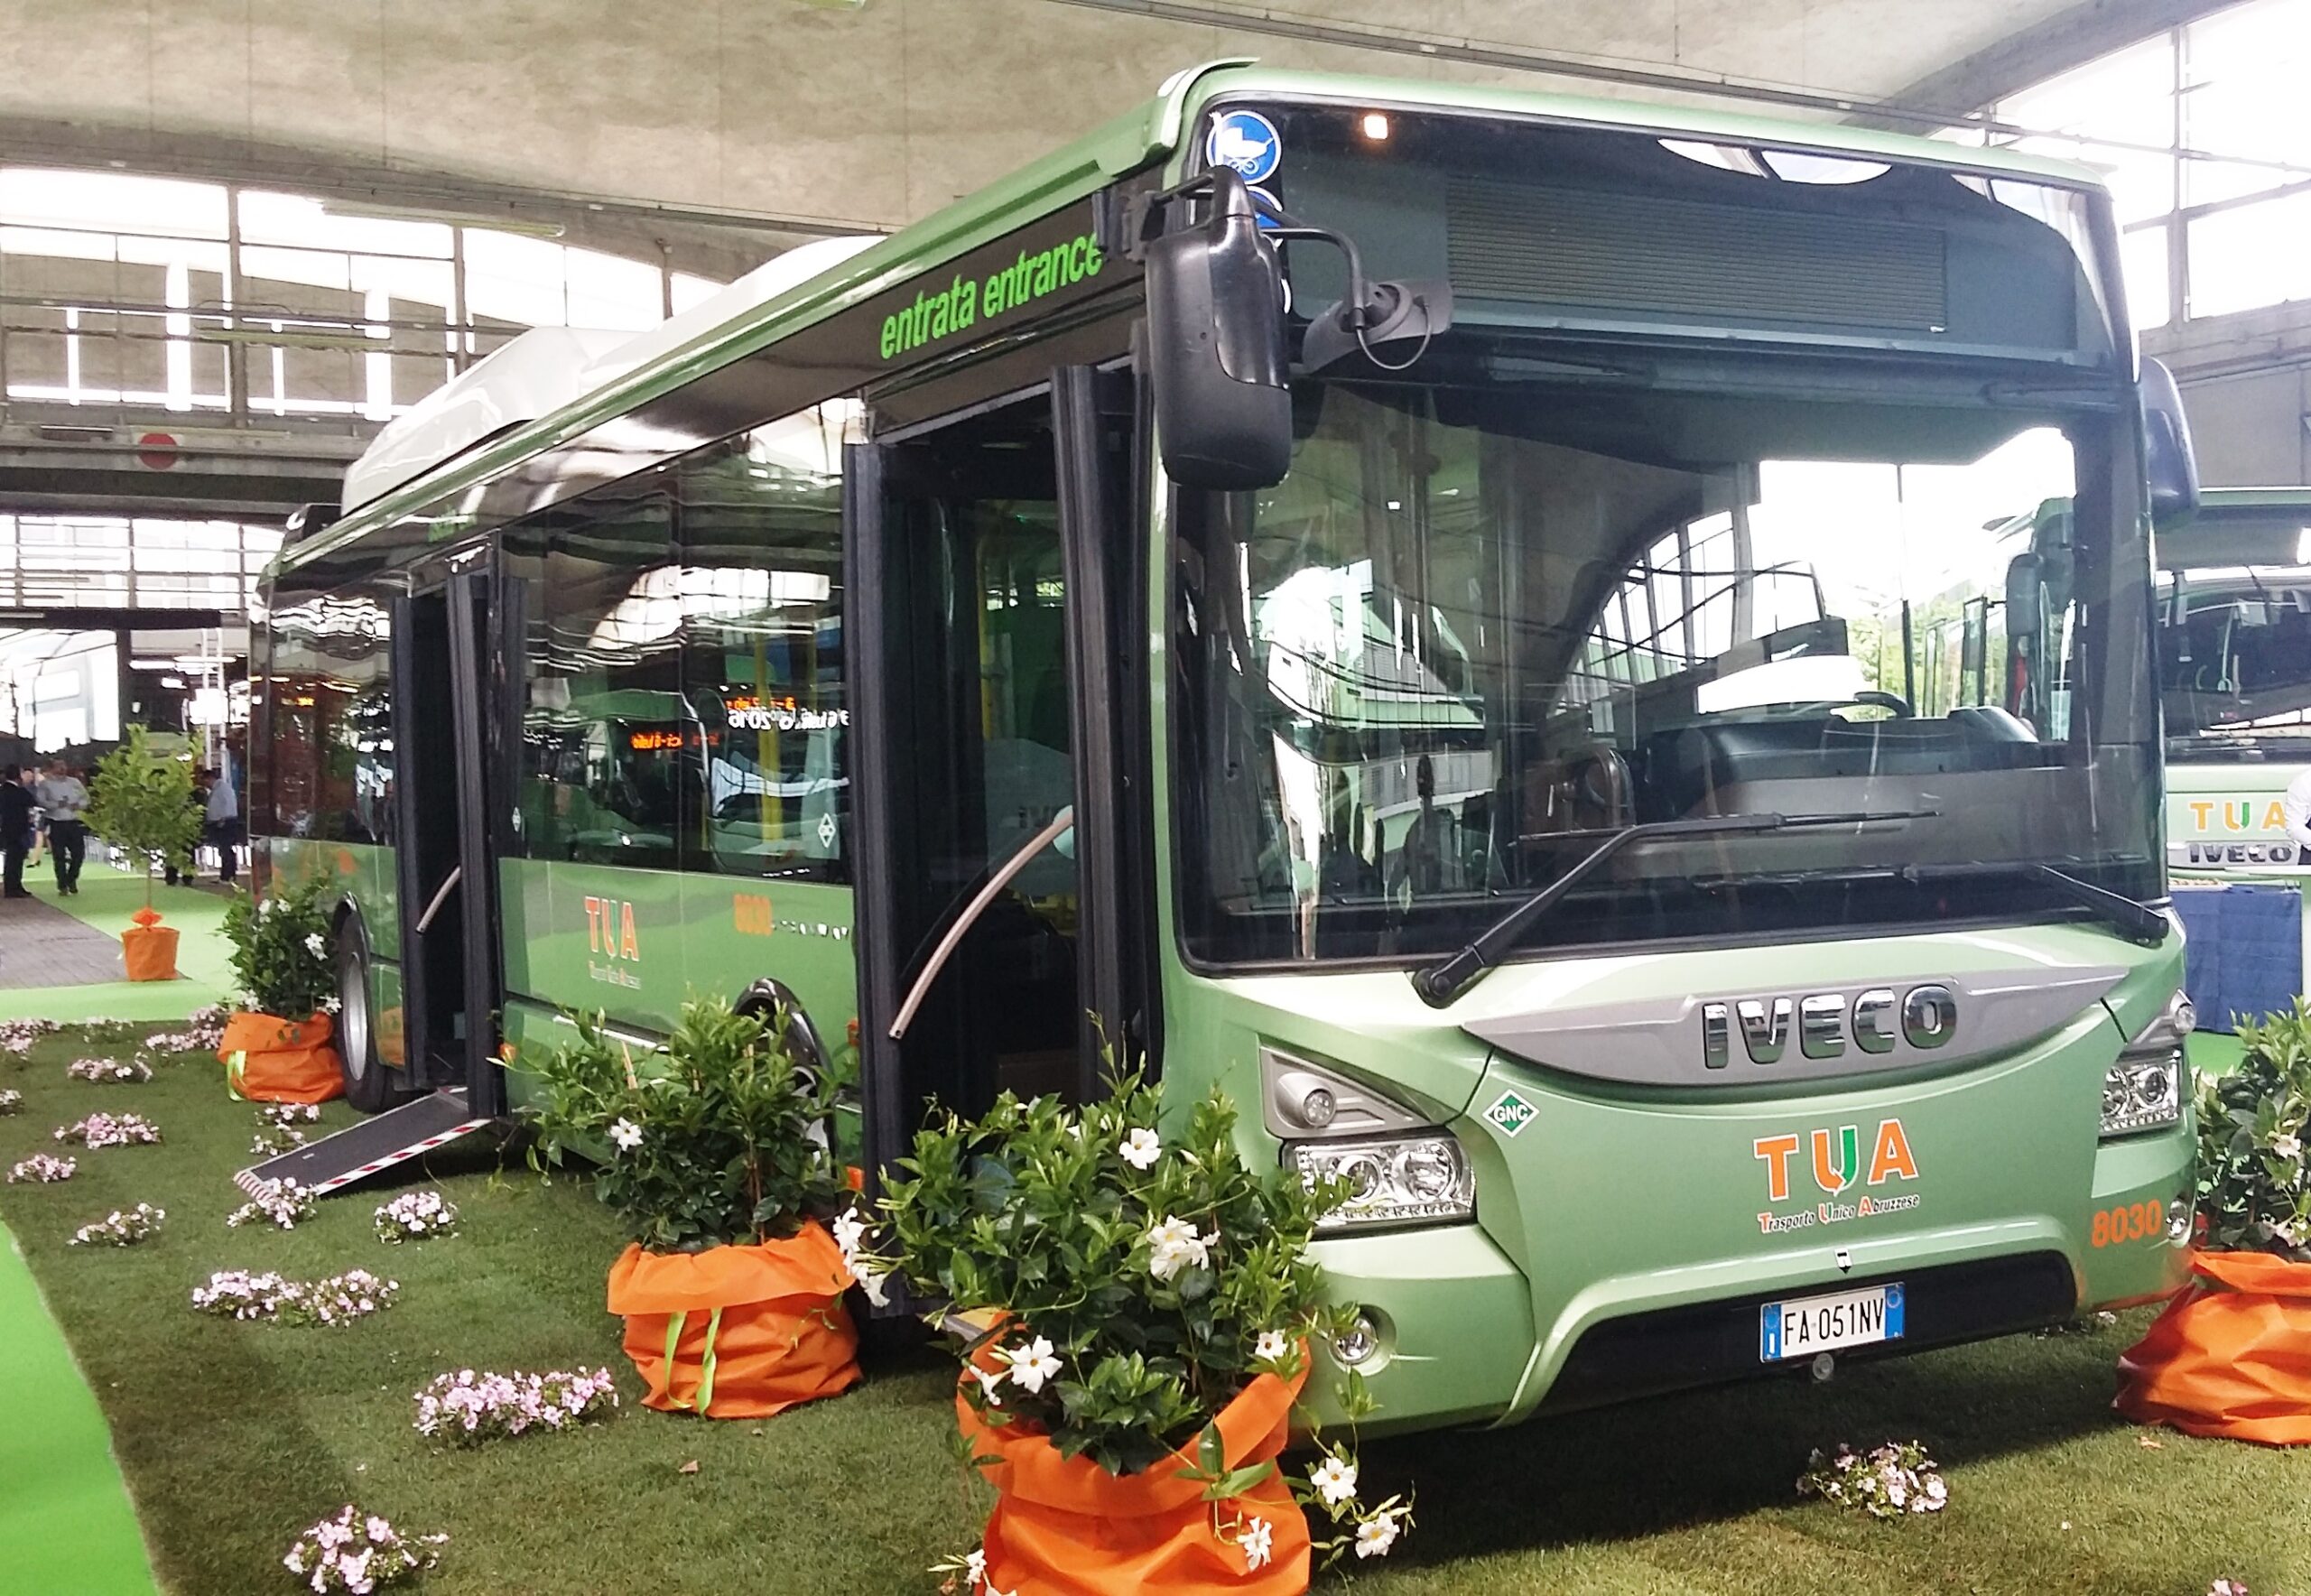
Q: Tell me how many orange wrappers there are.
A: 5